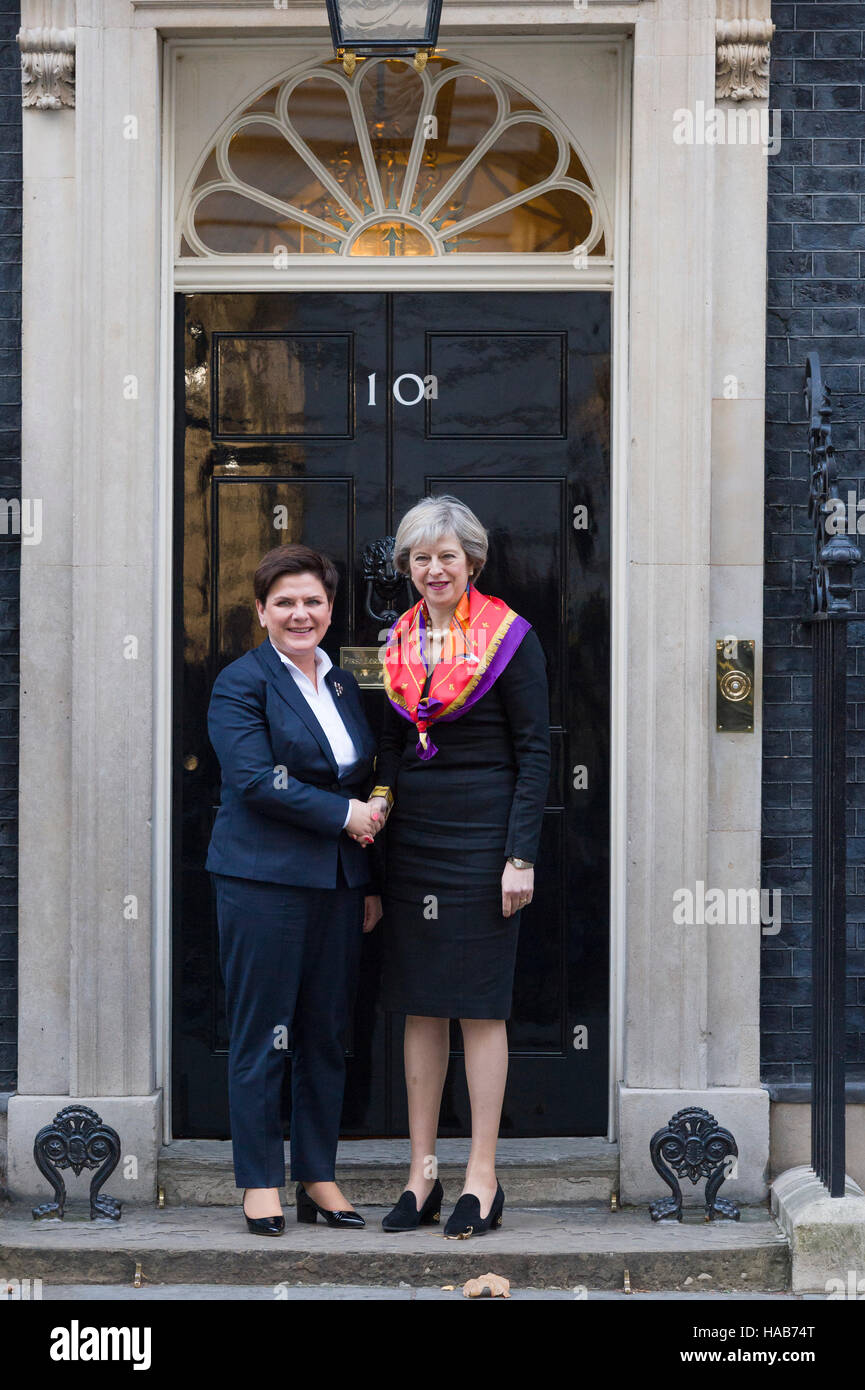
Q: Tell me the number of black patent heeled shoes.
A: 2